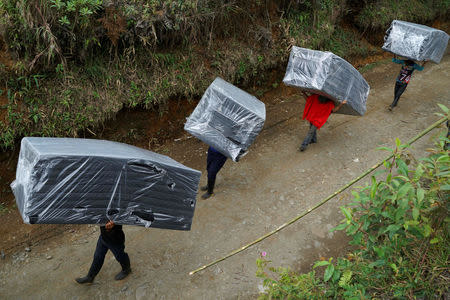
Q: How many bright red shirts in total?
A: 1